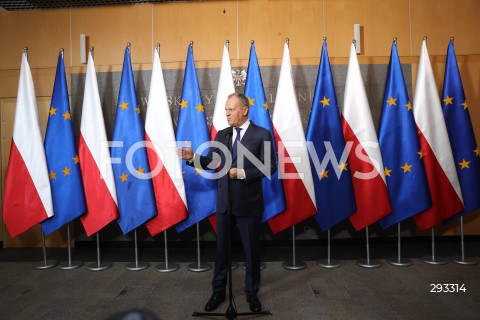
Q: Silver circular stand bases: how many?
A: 14